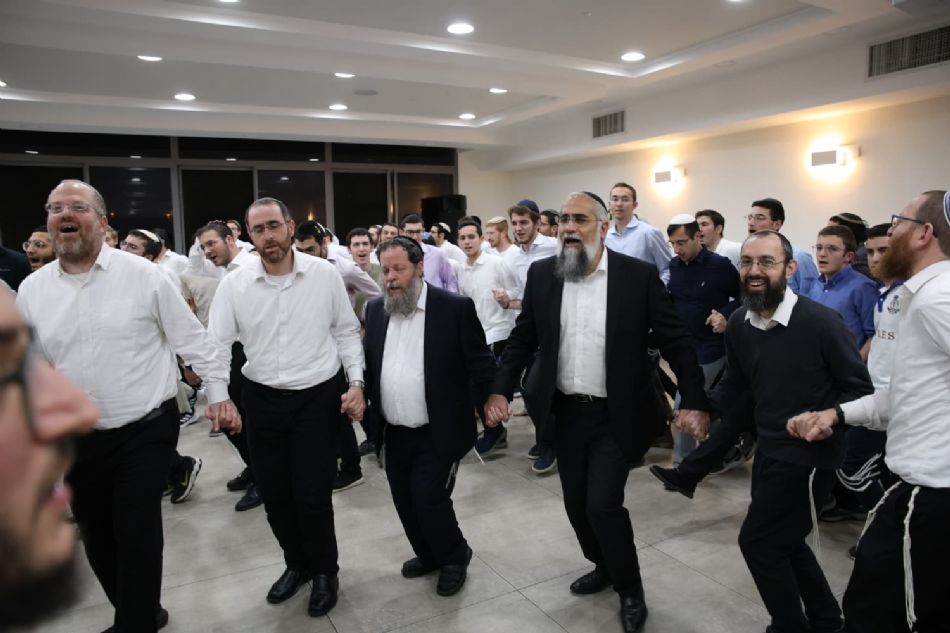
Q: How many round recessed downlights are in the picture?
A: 11